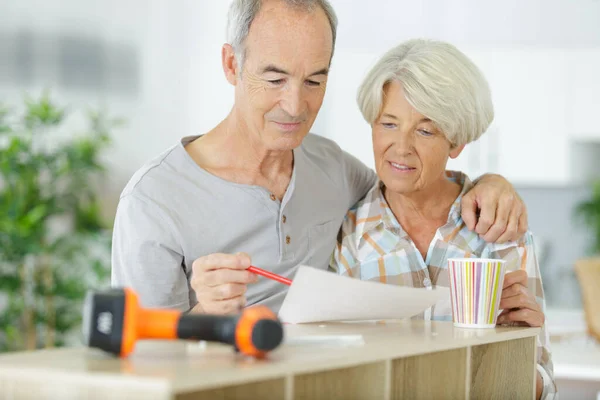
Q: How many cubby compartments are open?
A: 4